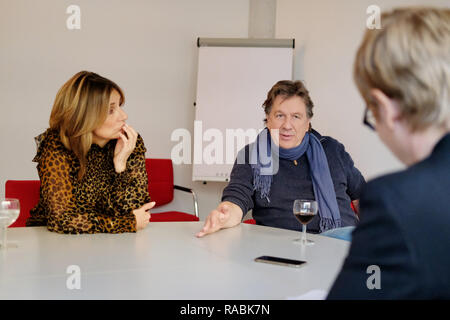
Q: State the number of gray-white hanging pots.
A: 0